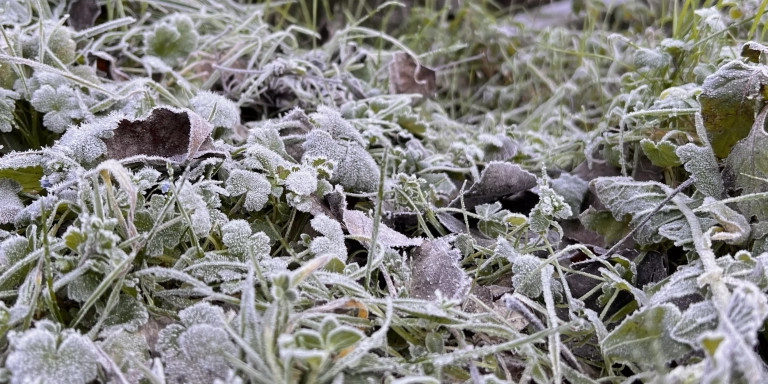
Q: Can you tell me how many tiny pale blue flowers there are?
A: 2